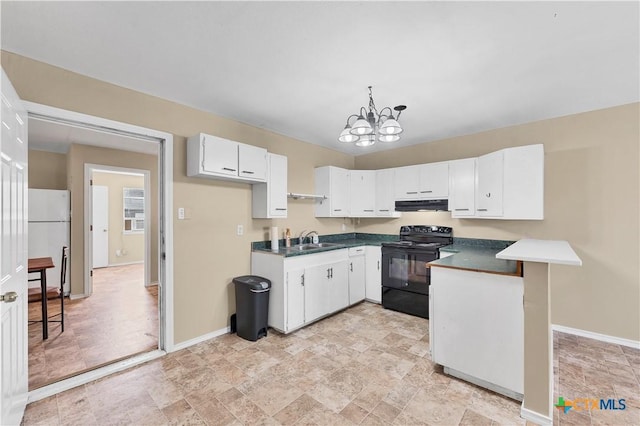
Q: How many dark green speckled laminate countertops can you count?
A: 2